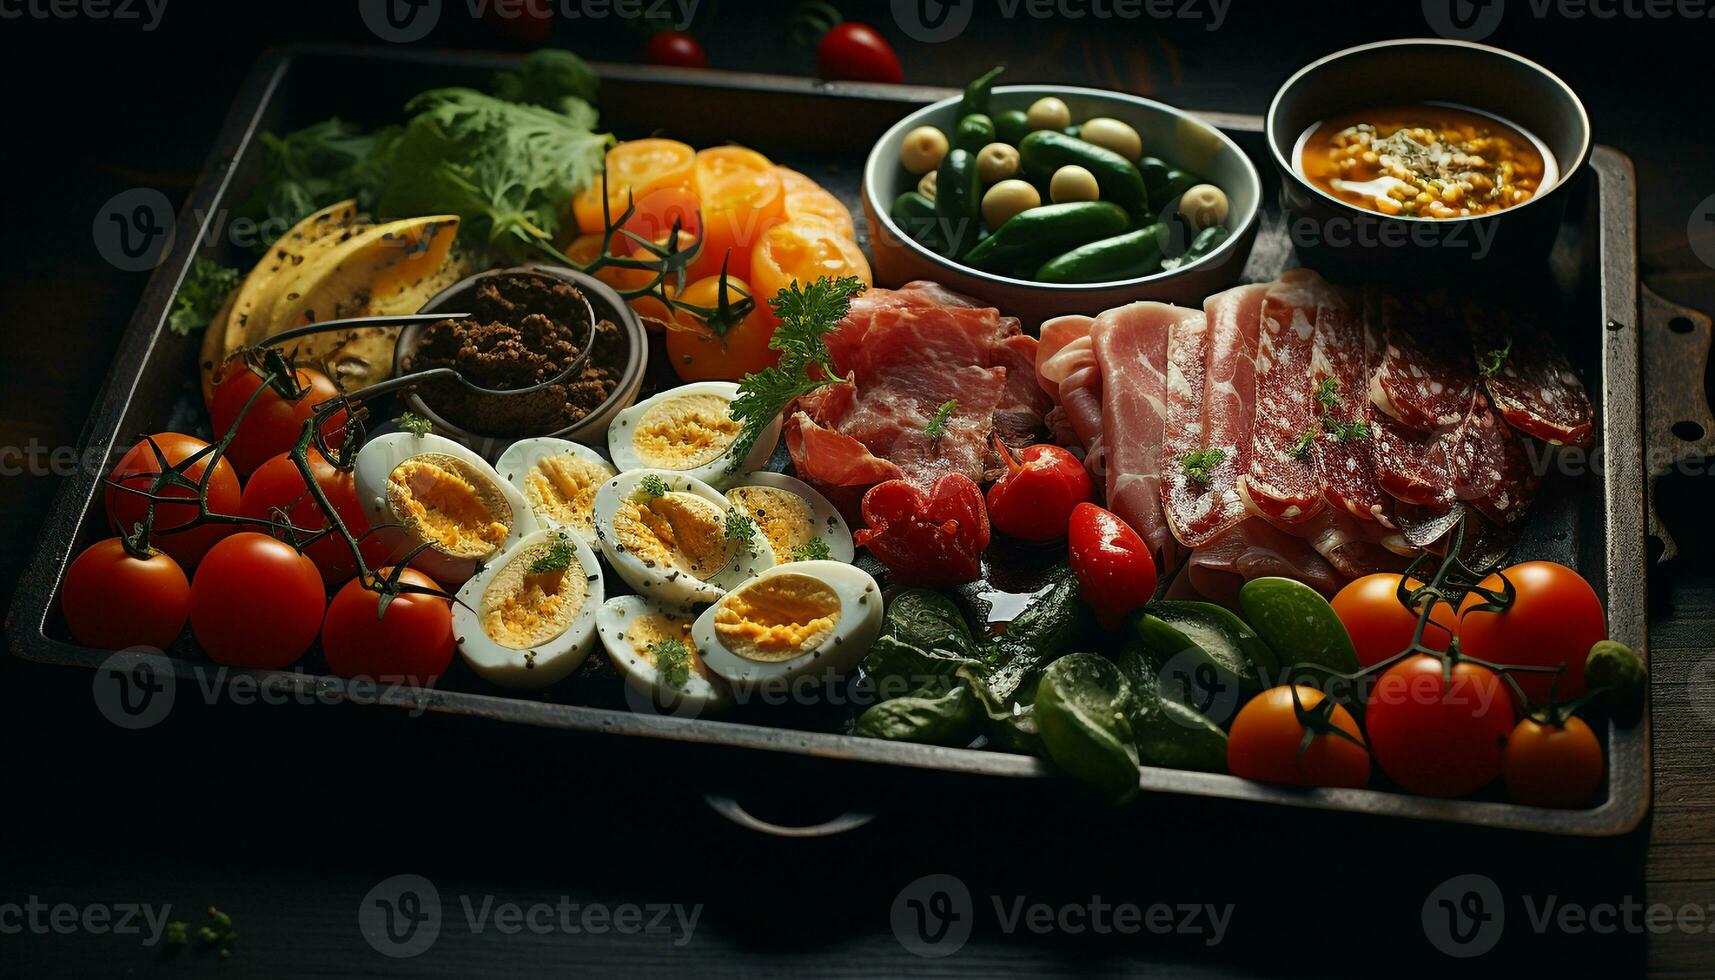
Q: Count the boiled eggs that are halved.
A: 8